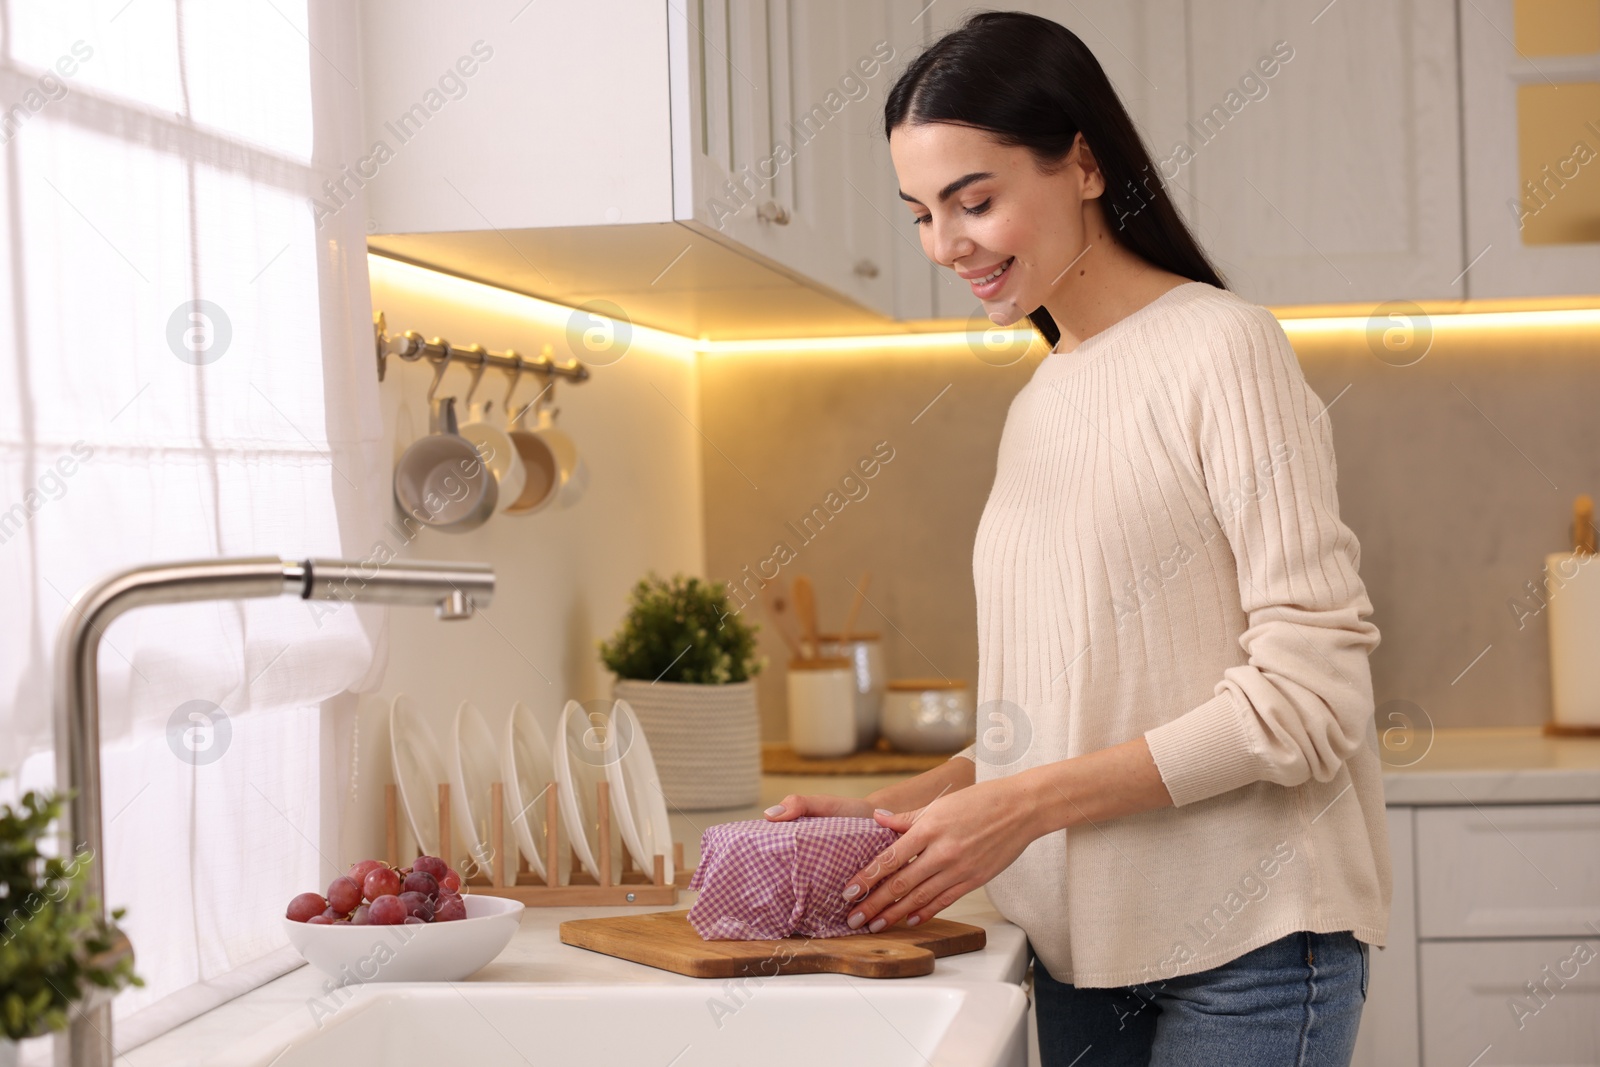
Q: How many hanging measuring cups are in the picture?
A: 4